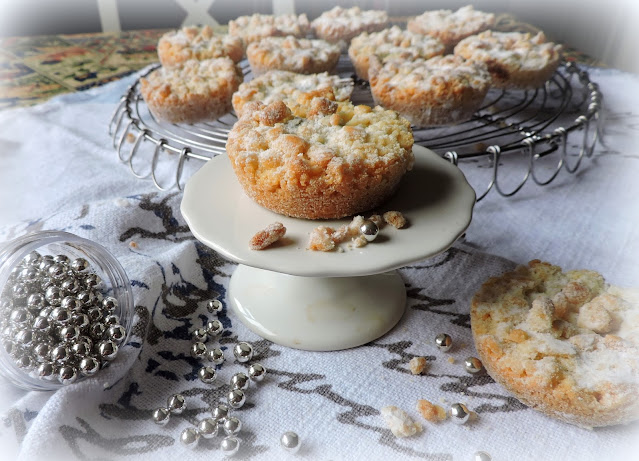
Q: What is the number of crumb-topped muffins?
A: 12